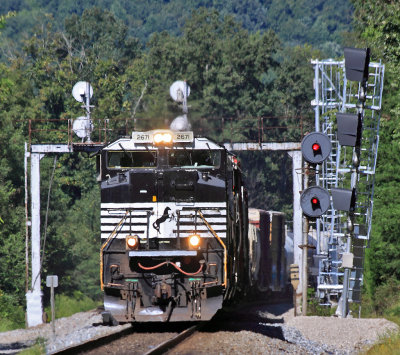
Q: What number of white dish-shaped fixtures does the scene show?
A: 4